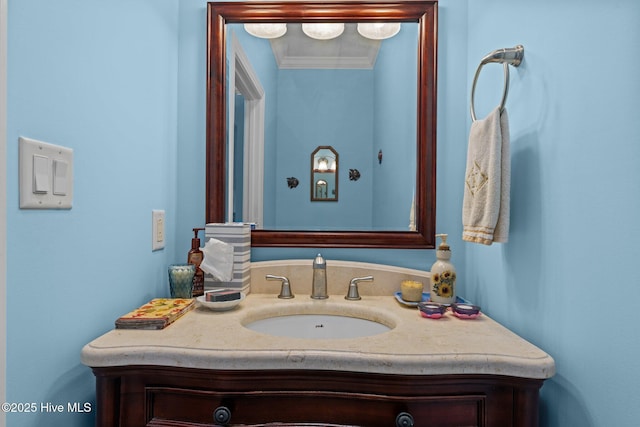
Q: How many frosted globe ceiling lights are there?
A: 3